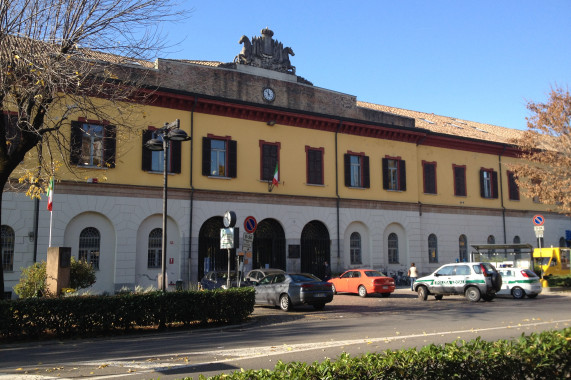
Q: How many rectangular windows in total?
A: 12